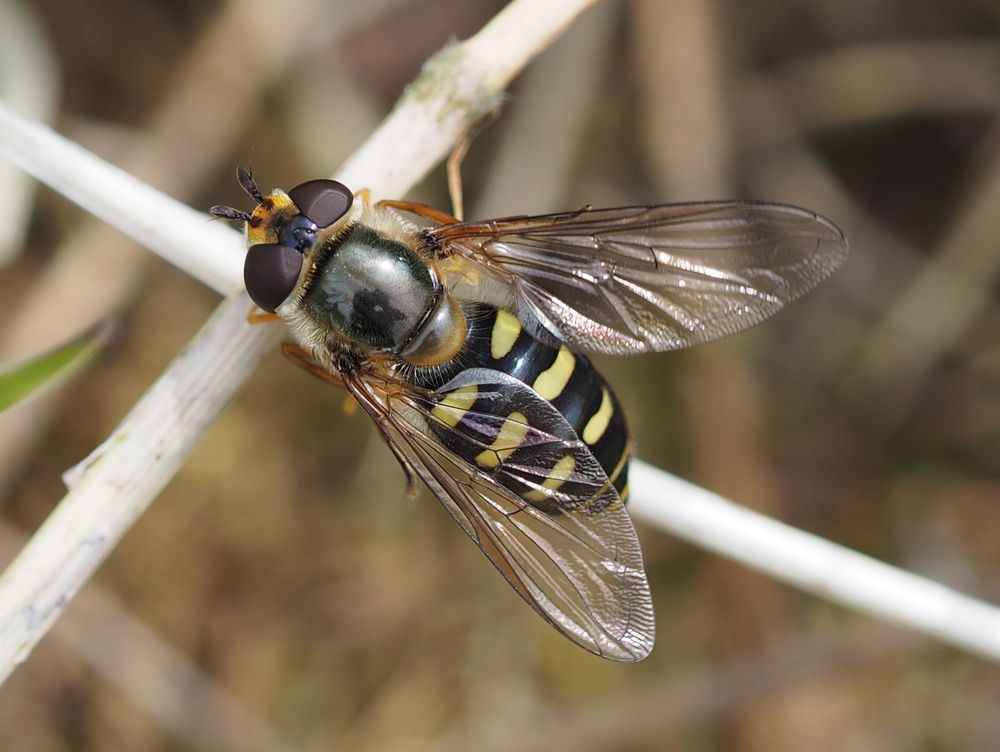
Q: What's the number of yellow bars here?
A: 6